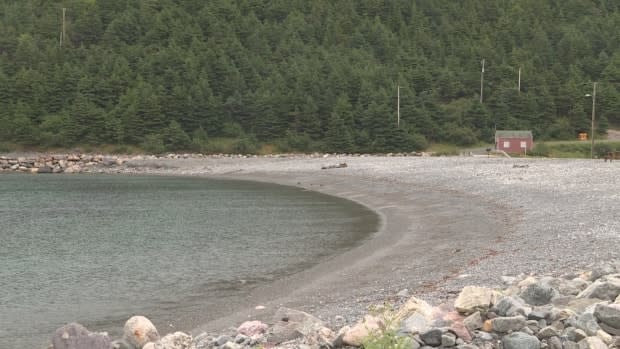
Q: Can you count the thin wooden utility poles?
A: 5